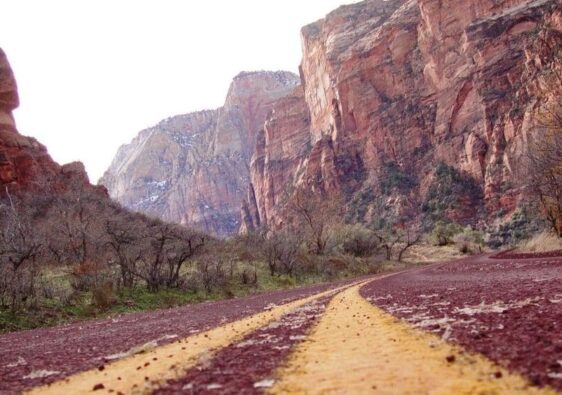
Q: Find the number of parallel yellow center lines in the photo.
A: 2